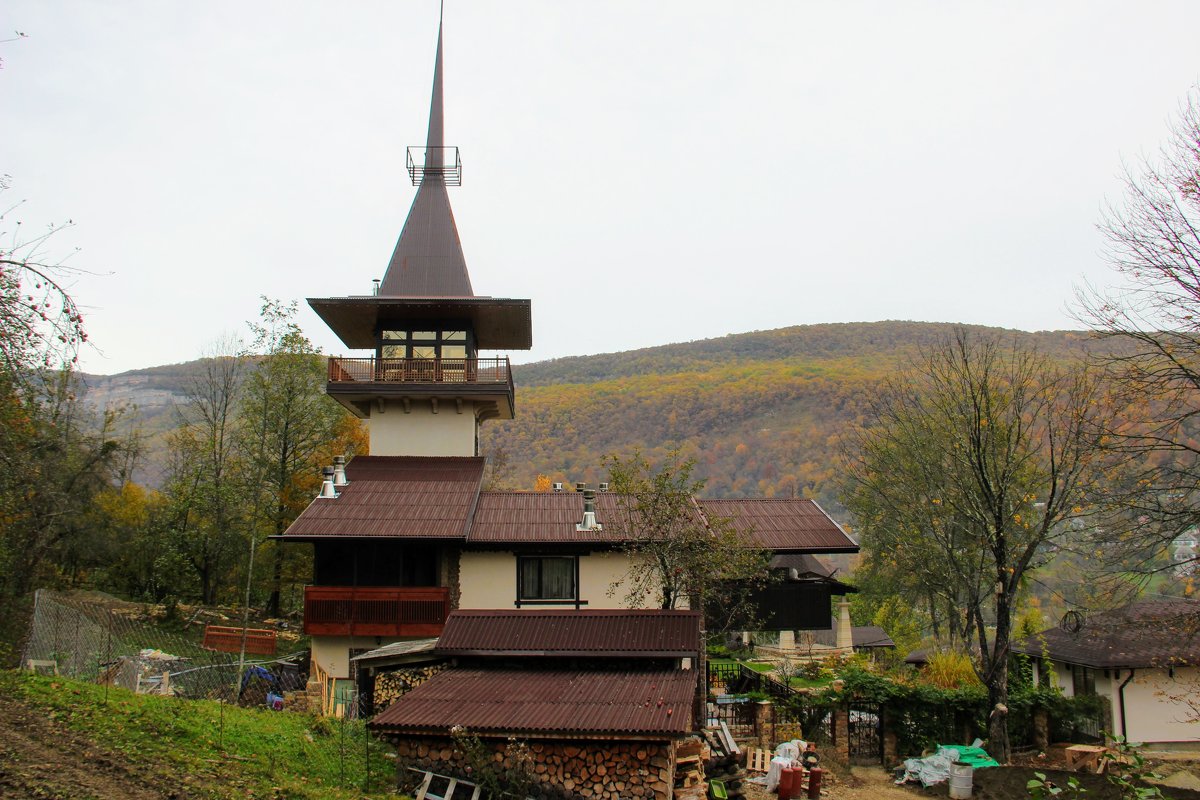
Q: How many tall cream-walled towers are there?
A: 1